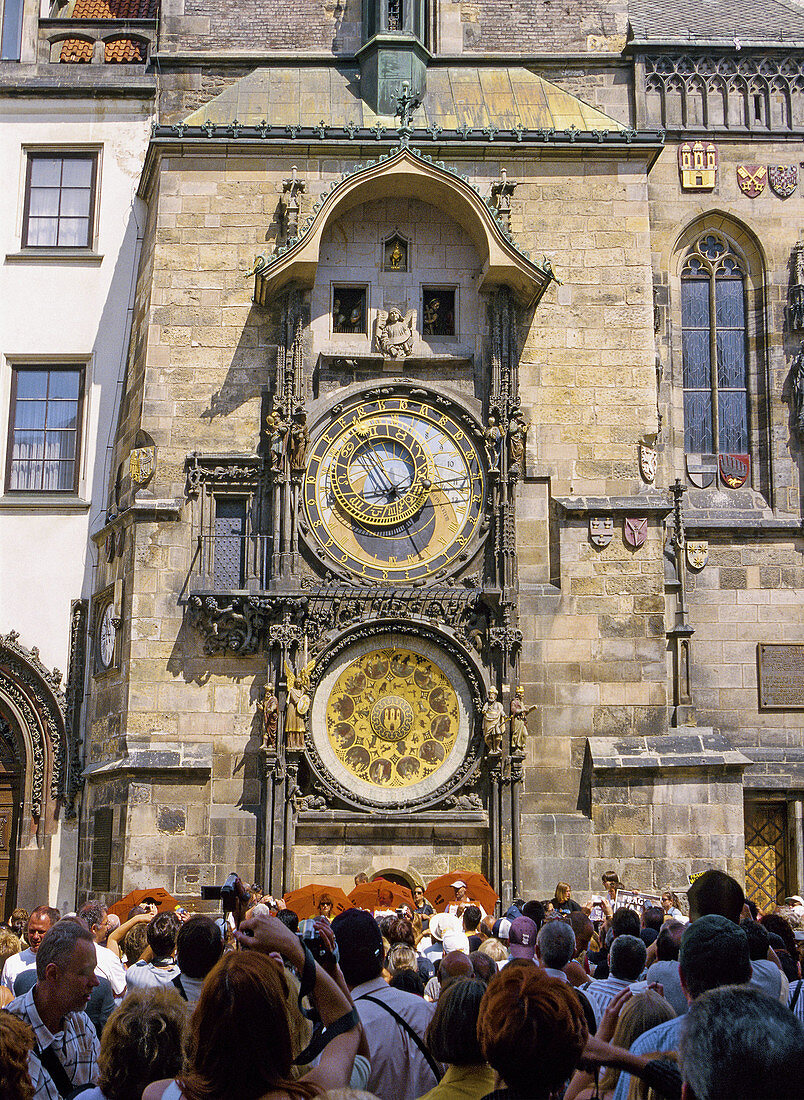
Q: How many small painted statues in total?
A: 8